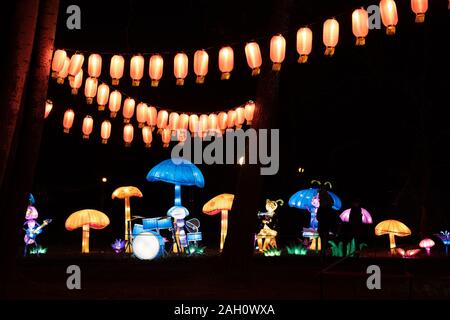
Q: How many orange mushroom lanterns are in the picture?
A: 4